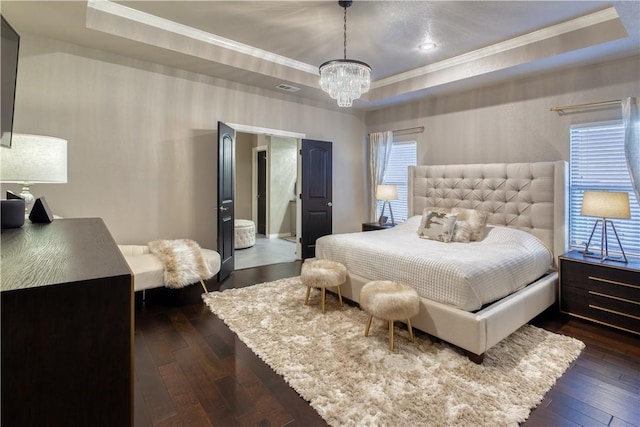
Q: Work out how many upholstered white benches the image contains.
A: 1